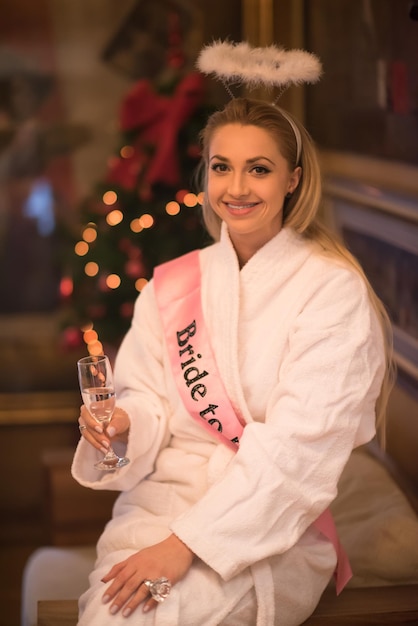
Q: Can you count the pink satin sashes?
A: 1